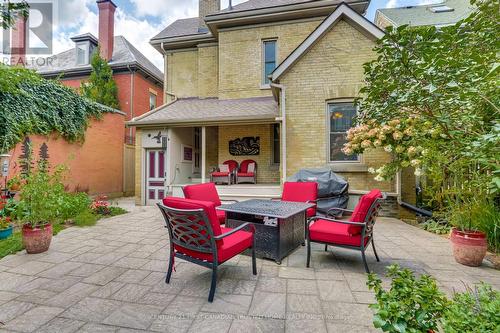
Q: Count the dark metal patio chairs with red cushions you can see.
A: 4